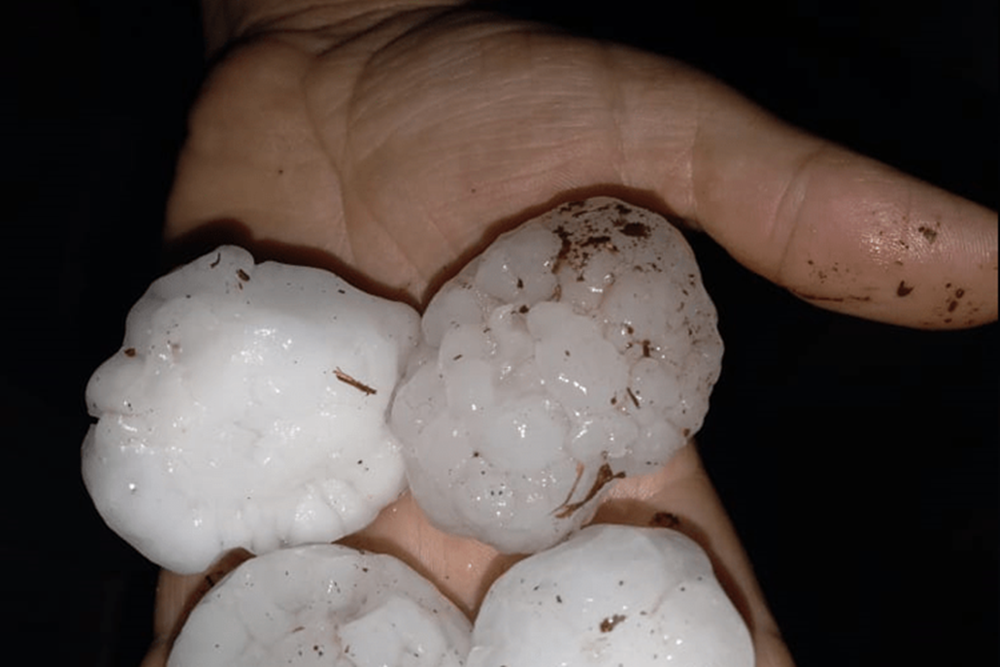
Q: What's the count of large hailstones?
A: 4